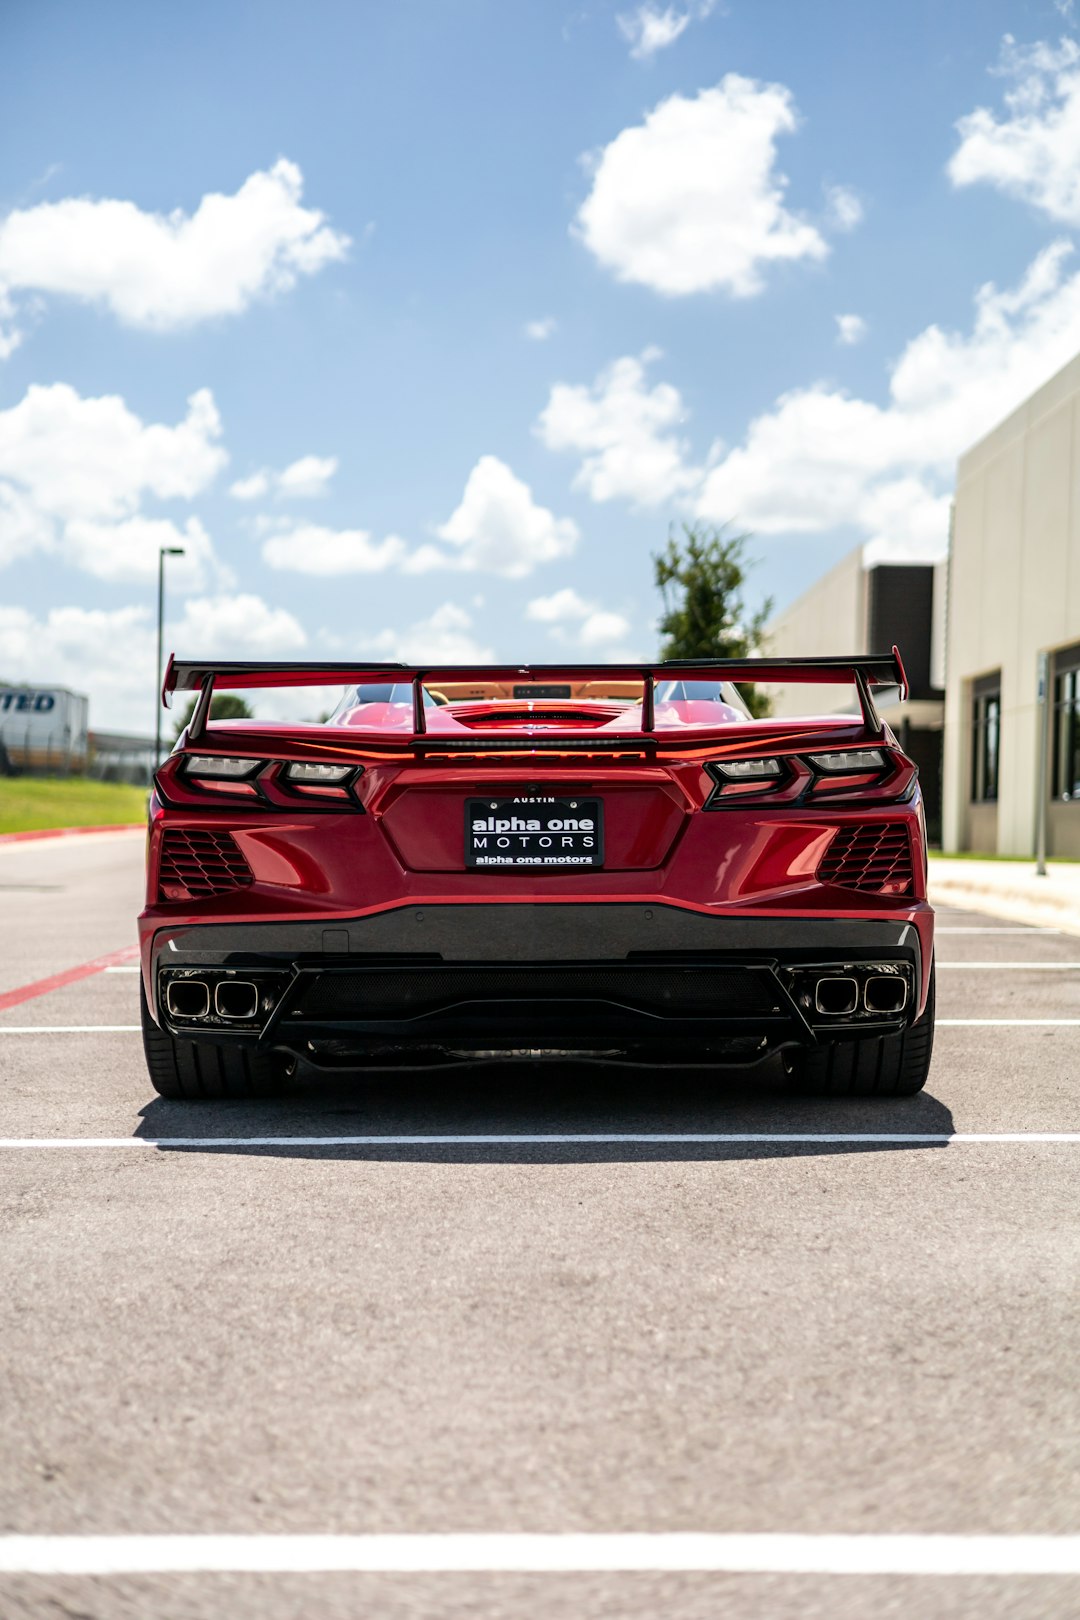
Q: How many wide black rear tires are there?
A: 2